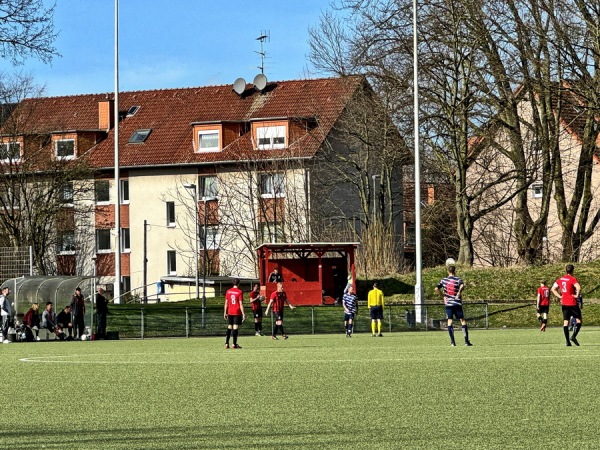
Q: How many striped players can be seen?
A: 2